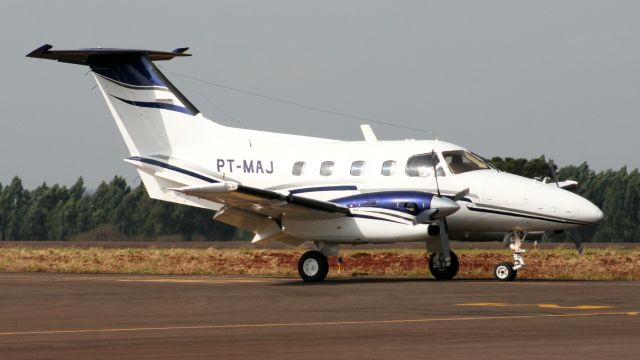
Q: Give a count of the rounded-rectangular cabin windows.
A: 4